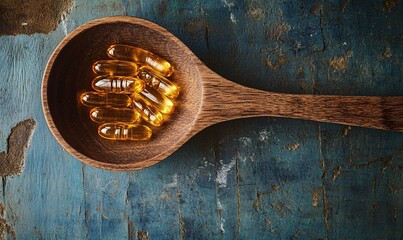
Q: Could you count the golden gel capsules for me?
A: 9